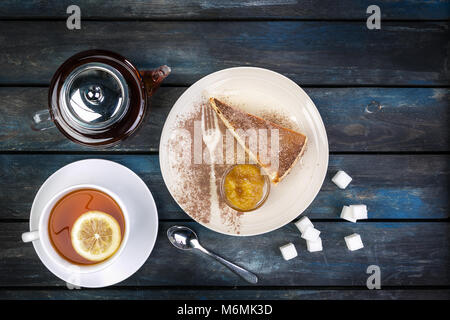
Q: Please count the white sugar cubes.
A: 8